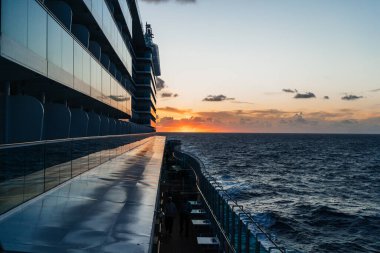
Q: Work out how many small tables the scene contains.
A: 4